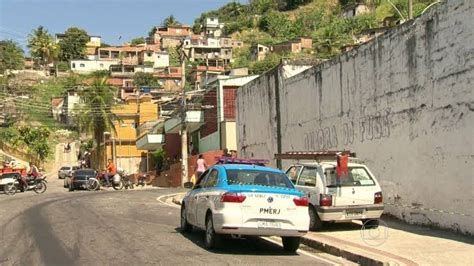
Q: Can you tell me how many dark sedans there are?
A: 1